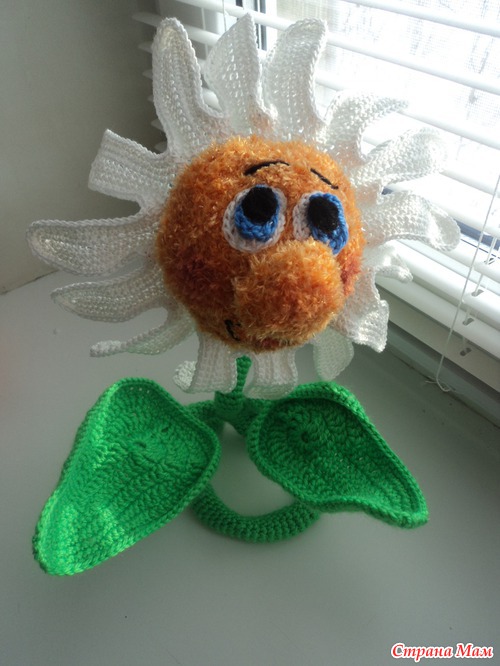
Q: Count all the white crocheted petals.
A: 15